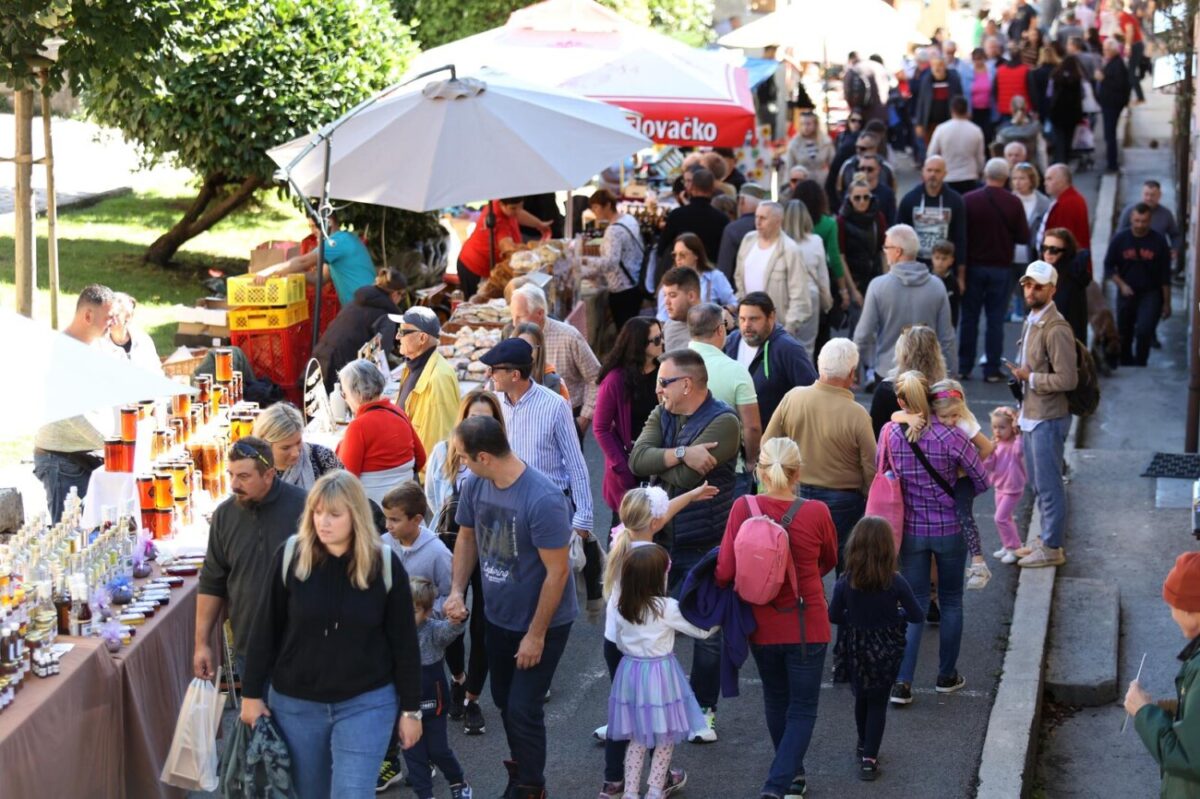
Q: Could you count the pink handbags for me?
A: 1